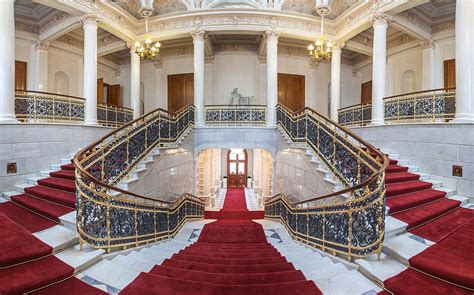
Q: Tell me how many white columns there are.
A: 8